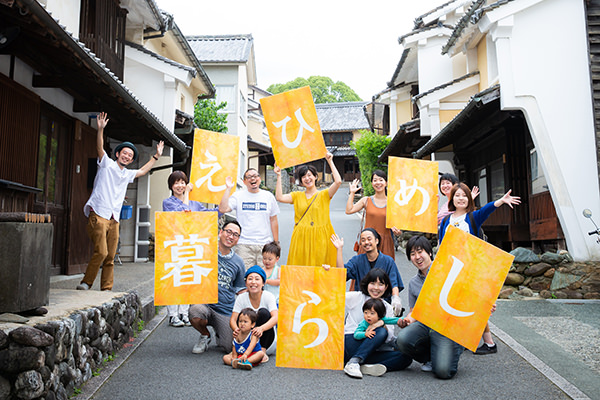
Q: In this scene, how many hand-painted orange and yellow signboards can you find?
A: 6